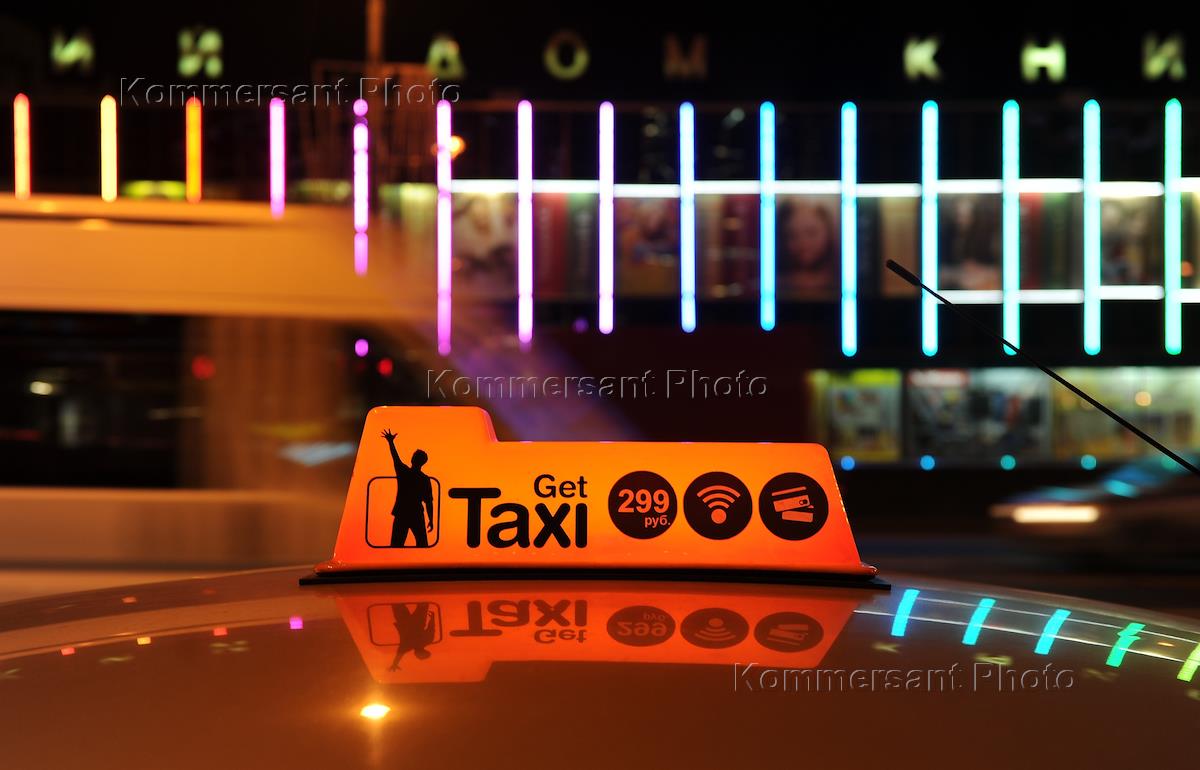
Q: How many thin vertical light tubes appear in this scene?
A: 15